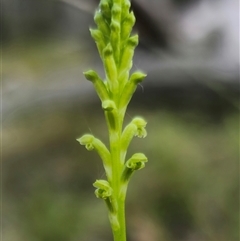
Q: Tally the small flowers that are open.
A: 4